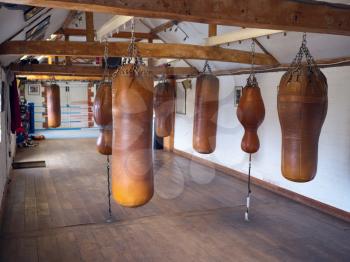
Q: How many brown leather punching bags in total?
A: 7